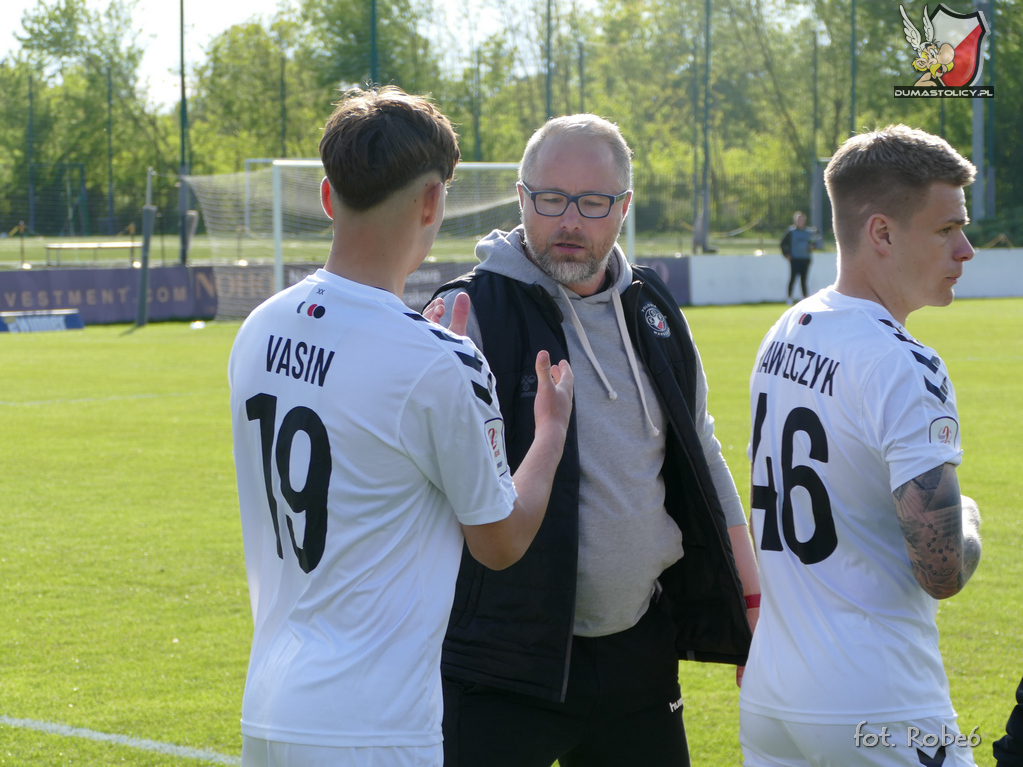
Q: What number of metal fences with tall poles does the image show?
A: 1